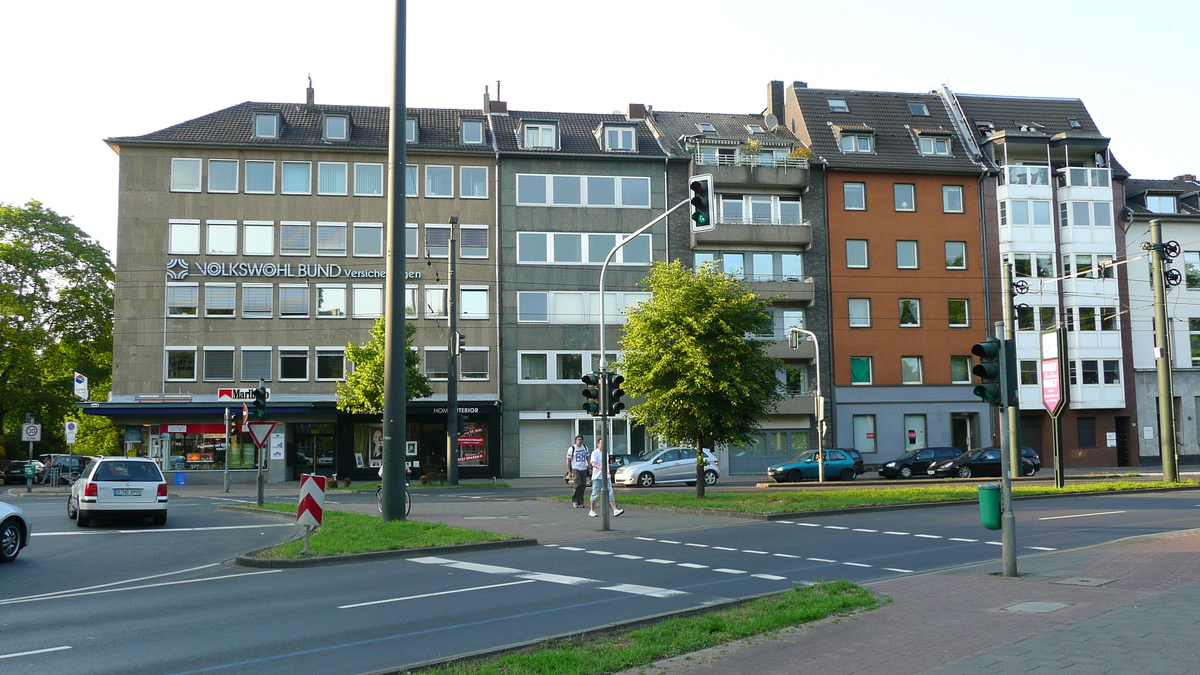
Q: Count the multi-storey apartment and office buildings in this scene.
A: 6